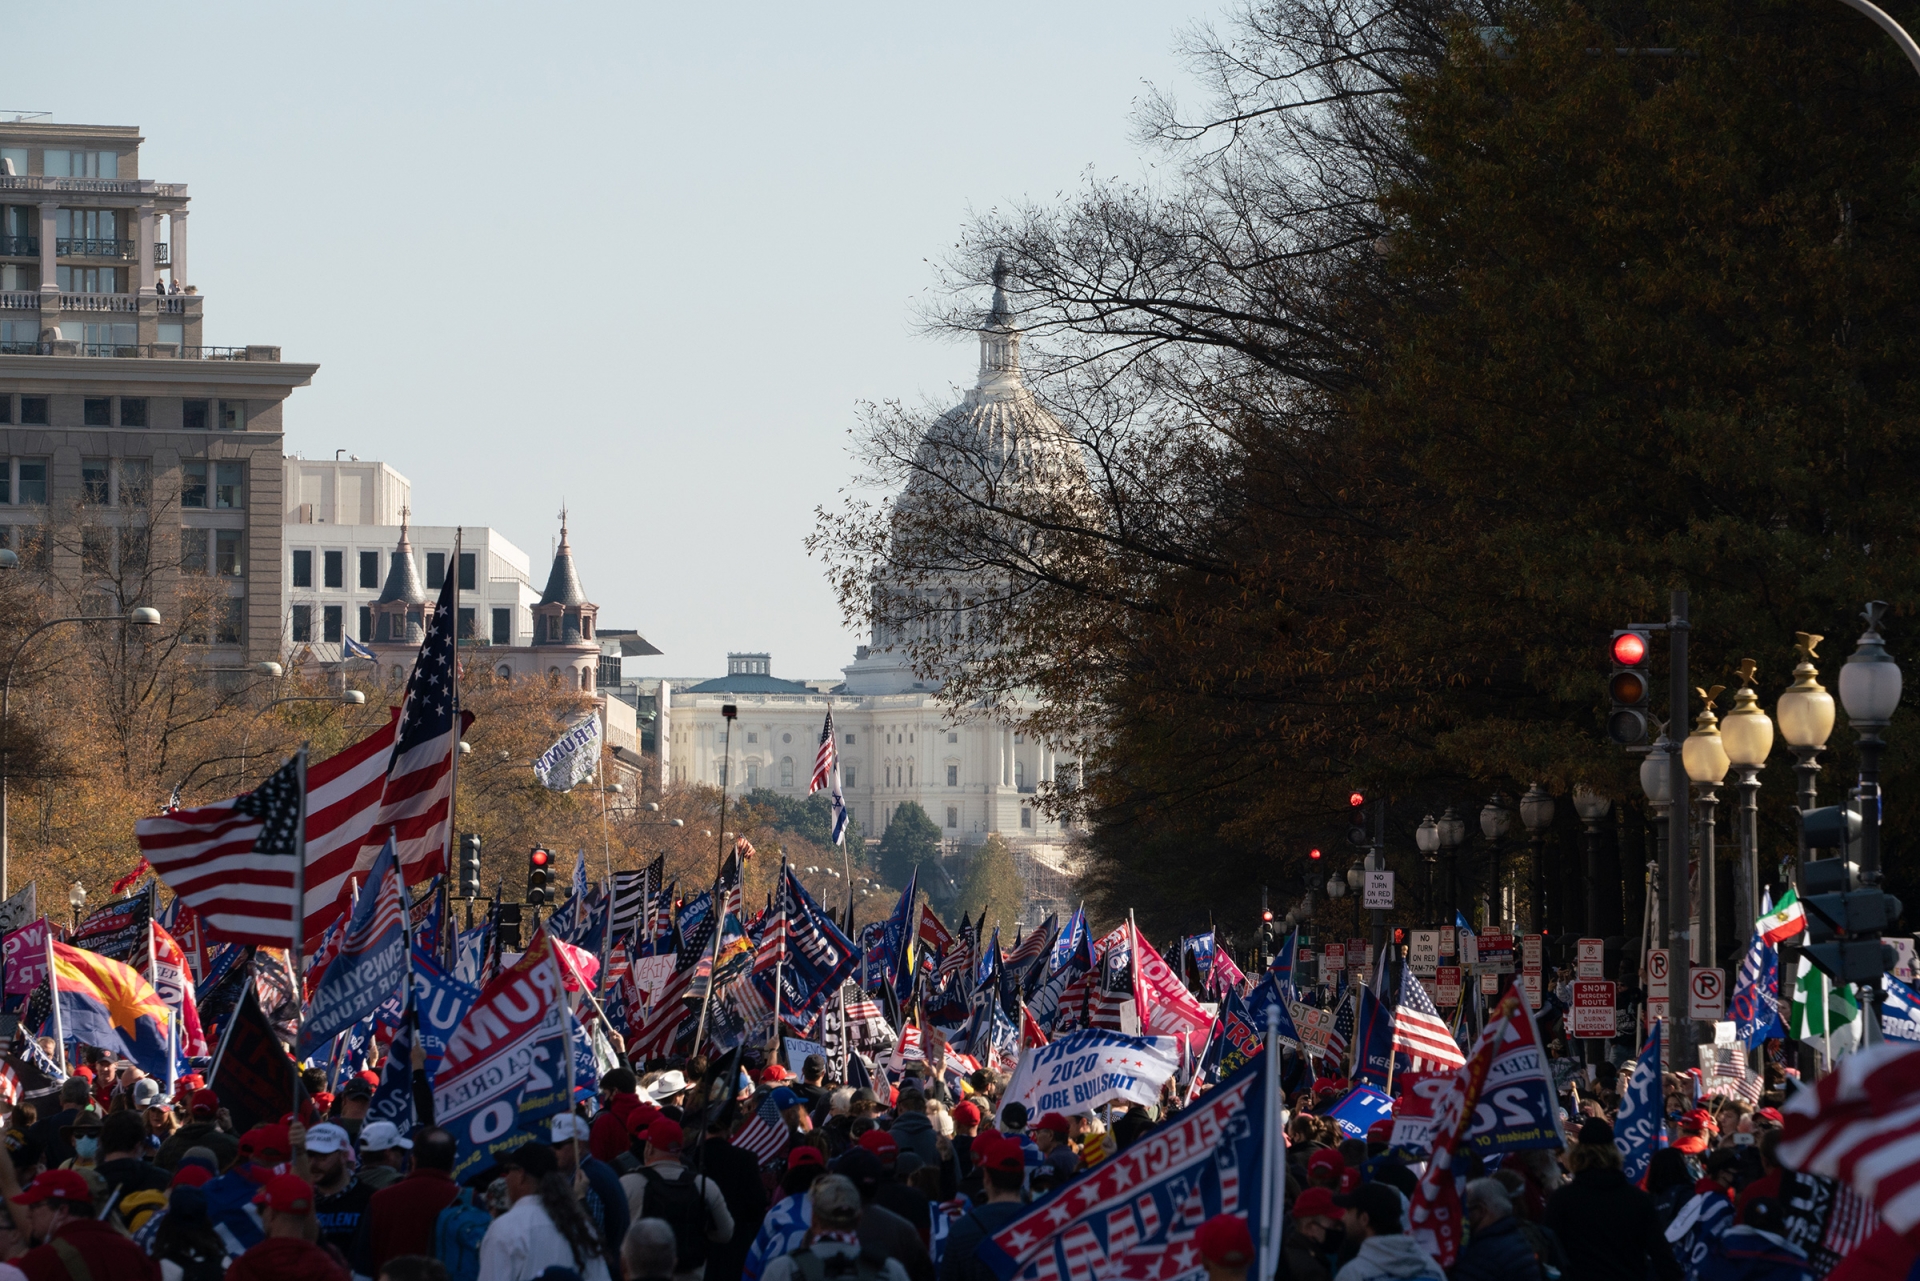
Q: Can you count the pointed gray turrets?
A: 2